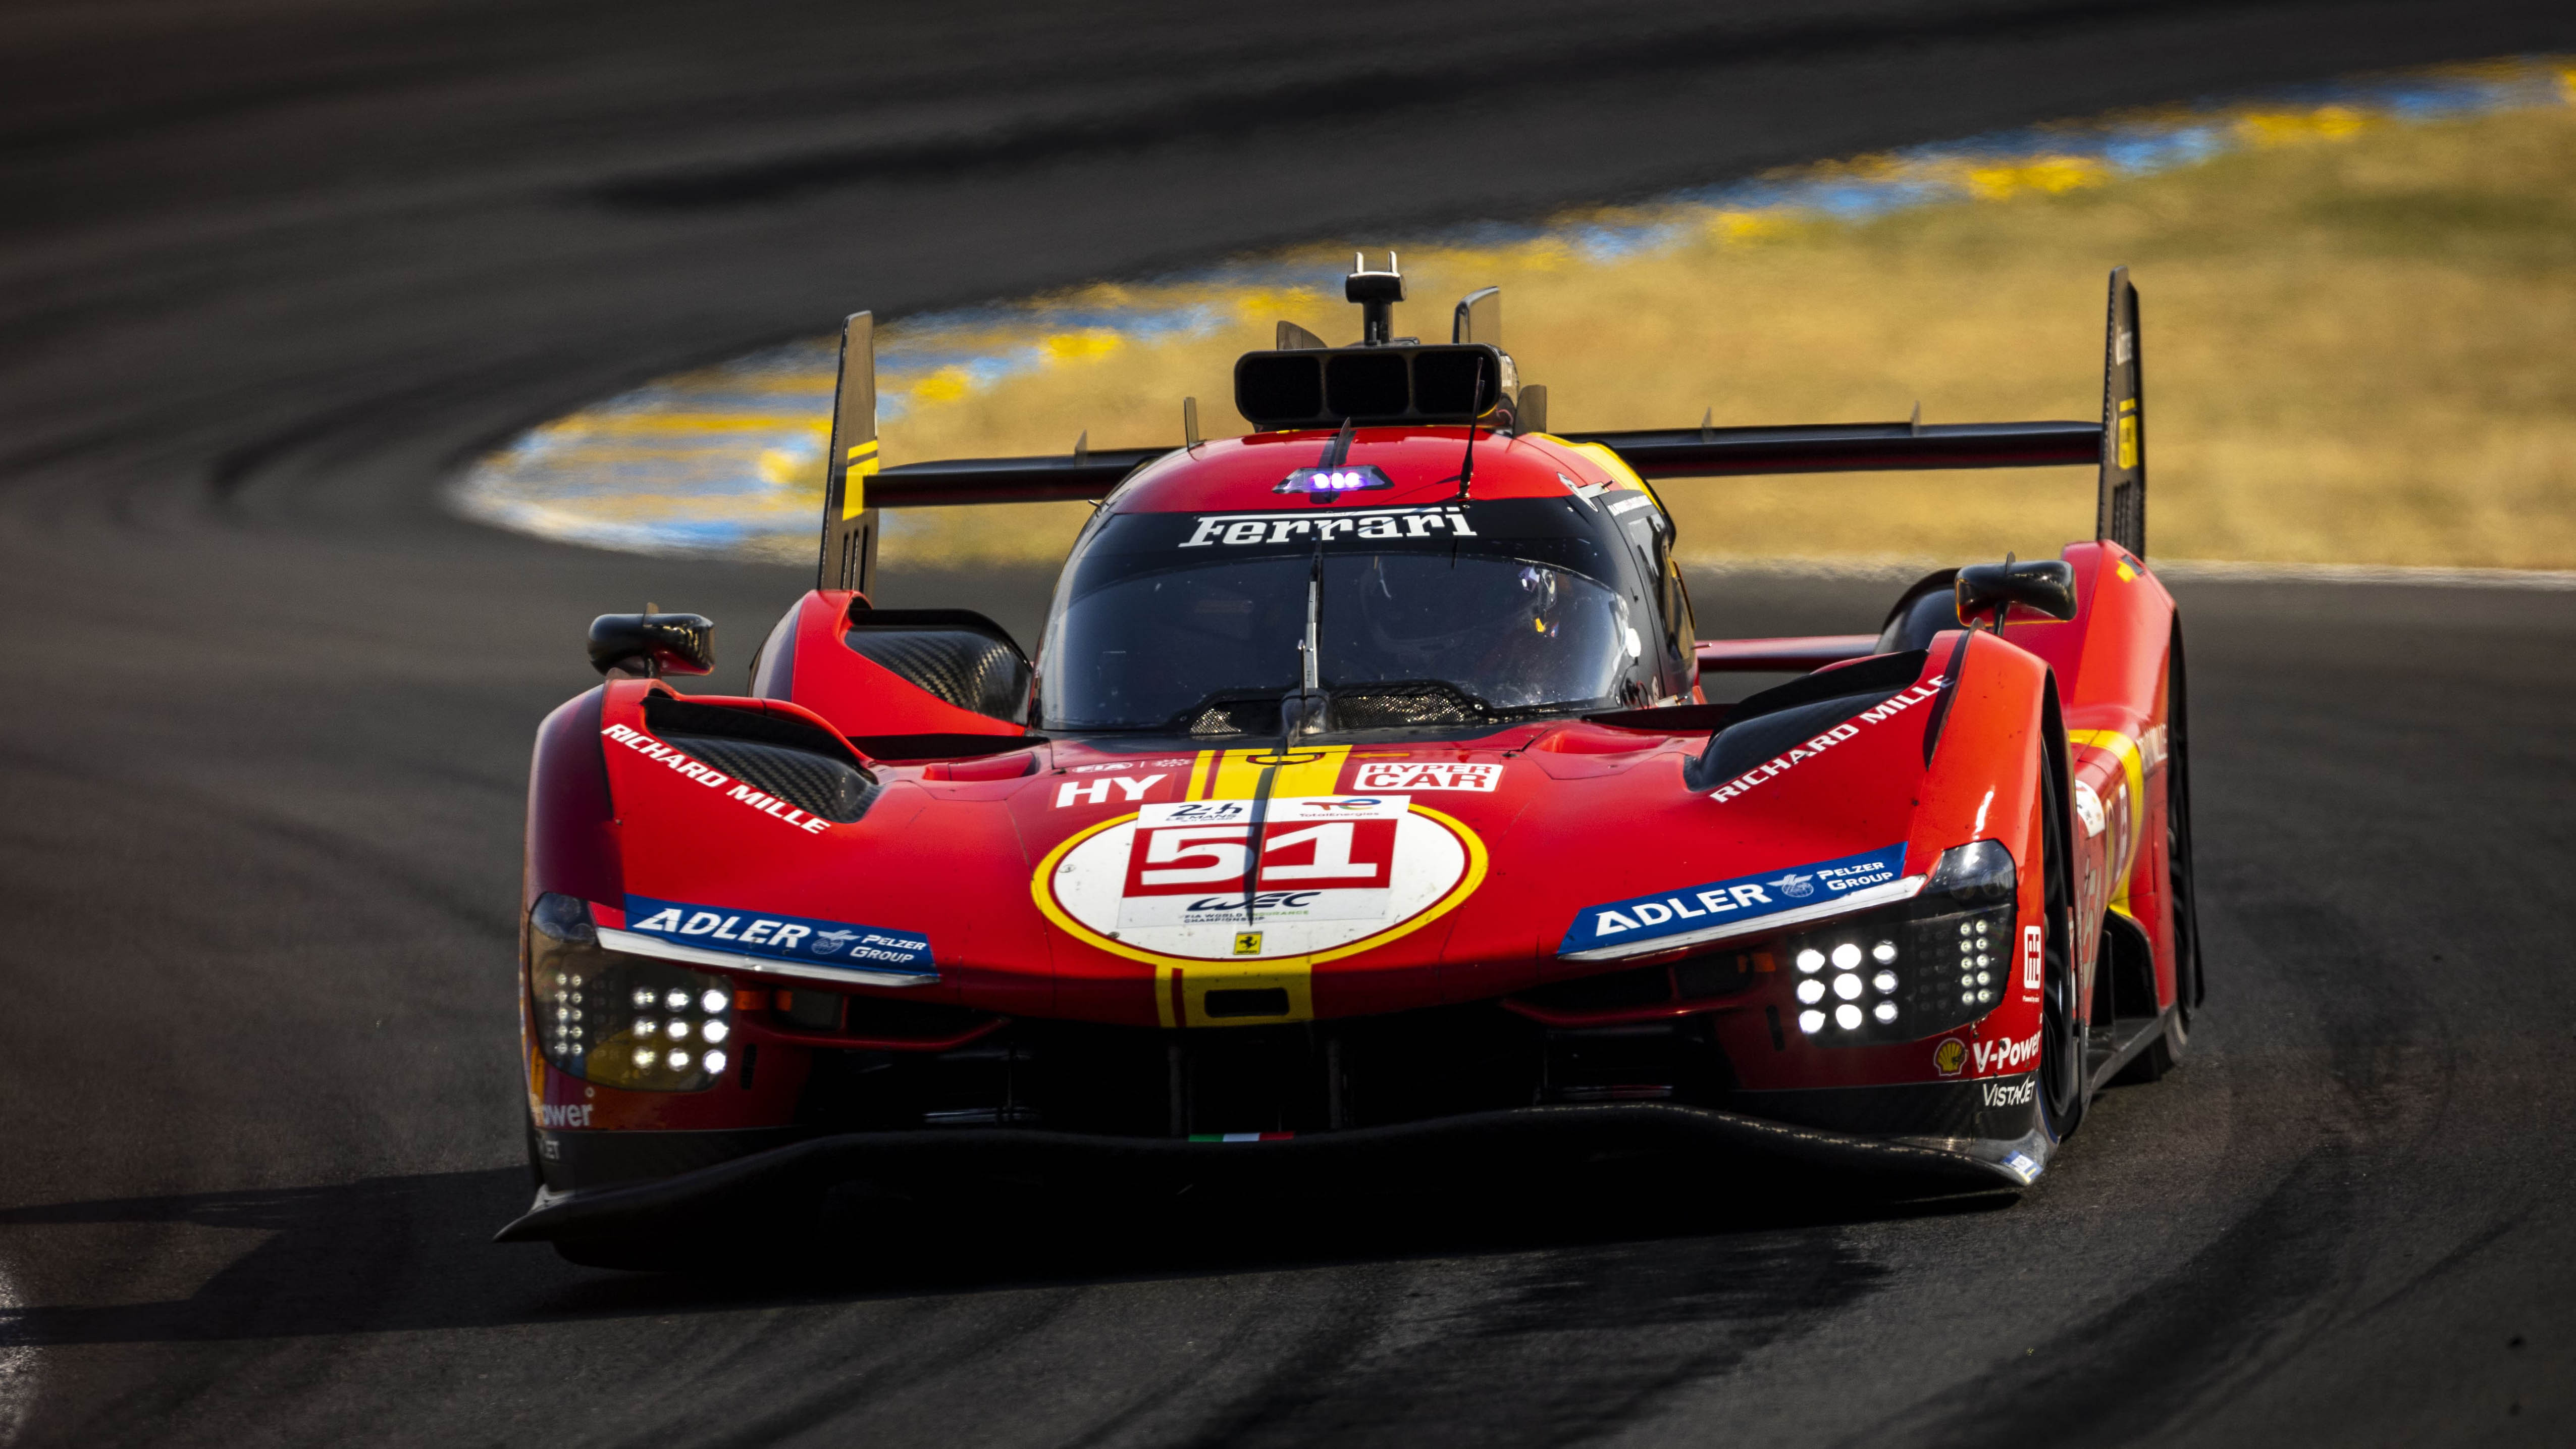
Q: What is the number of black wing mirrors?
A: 2